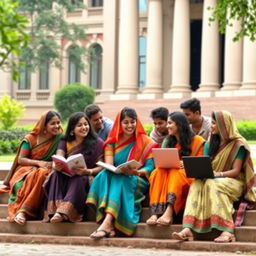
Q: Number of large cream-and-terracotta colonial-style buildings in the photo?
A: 1